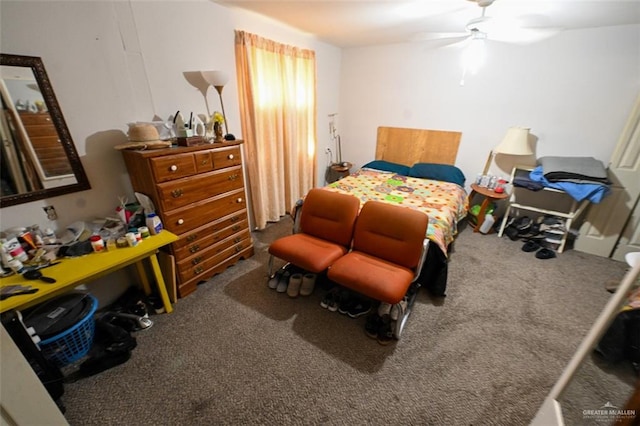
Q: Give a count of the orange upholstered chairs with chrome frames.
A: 2